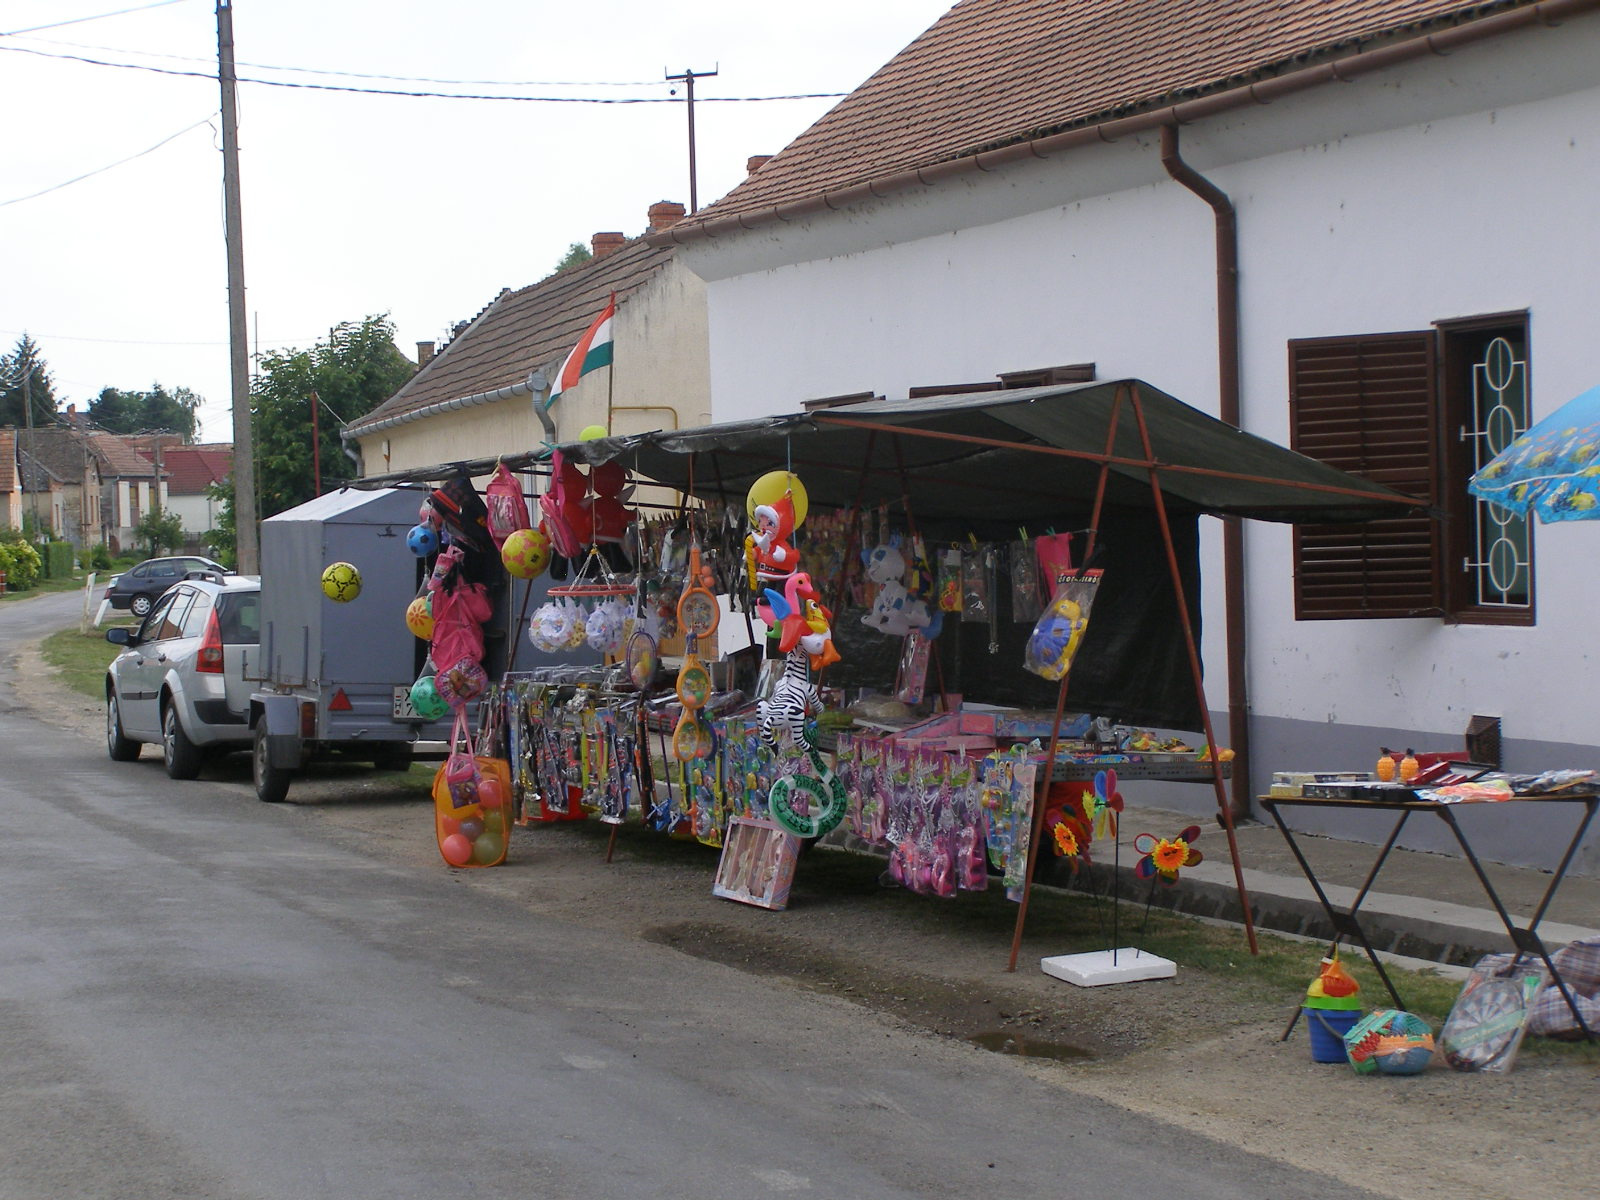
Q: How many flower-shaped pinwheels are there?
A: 3